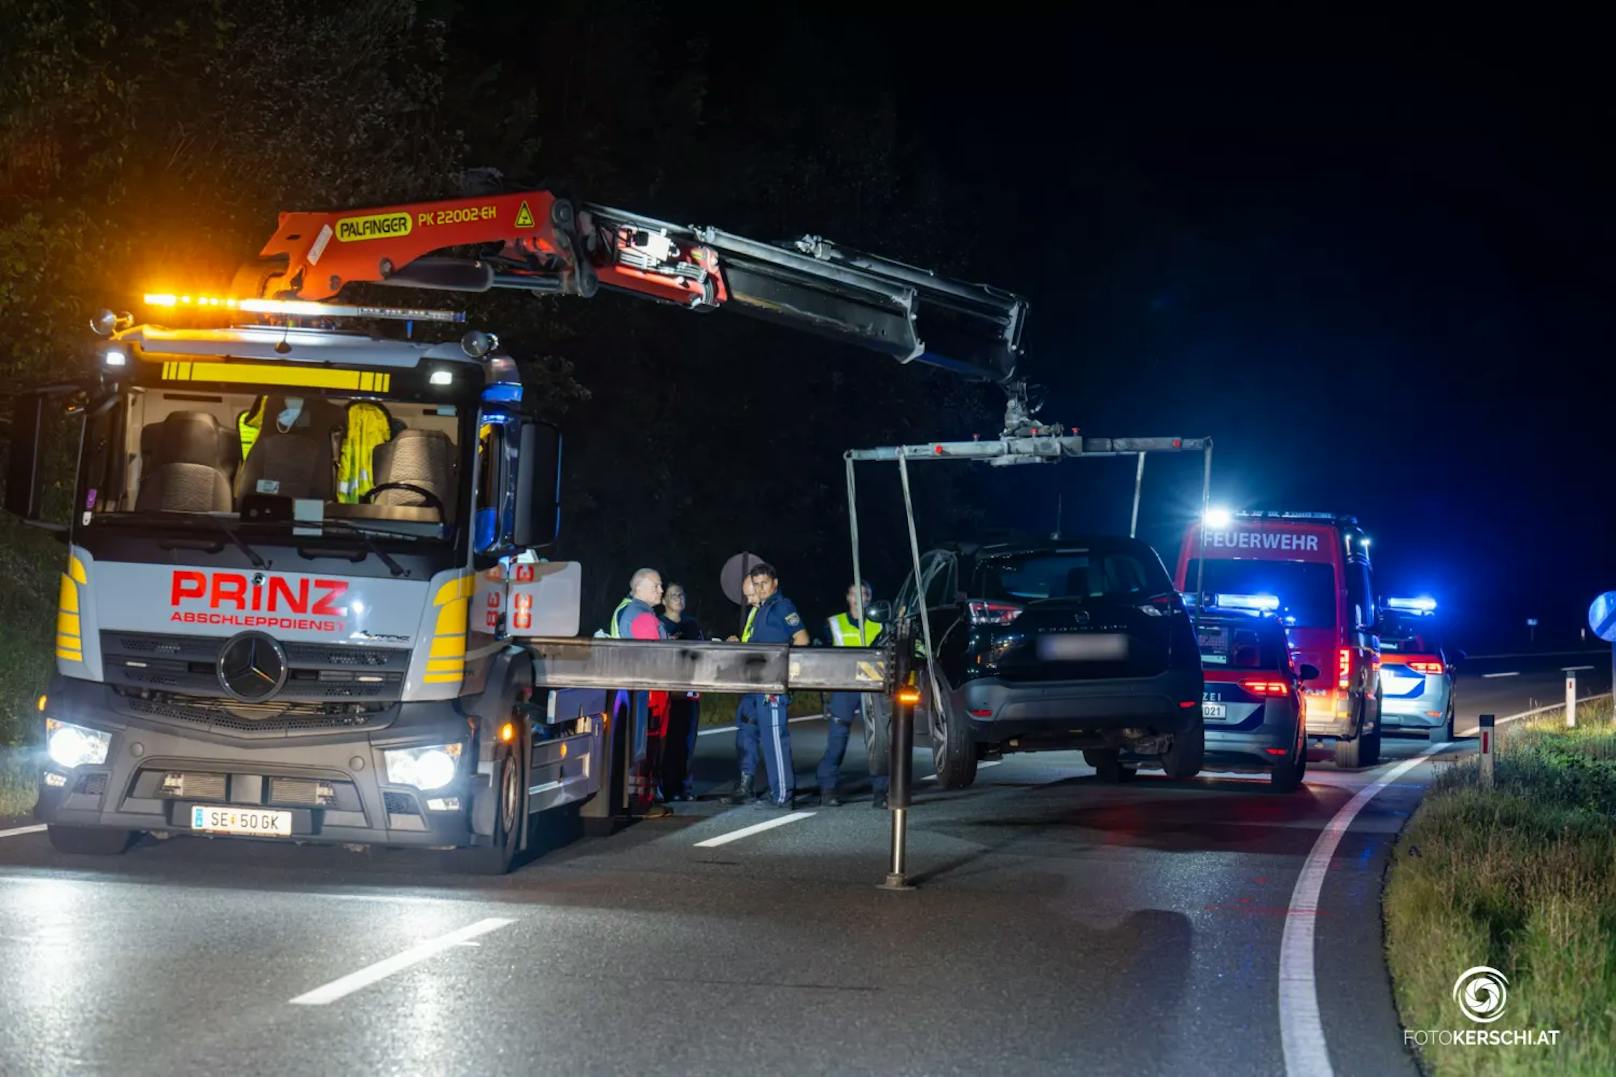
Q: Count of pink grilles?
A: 0